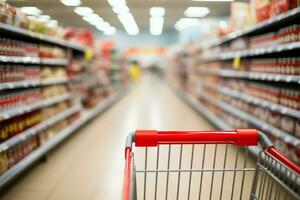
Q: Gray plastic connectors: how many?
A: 2